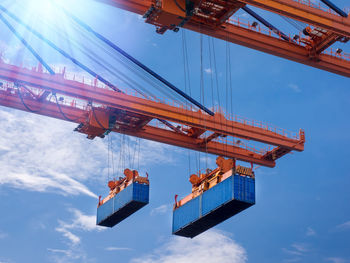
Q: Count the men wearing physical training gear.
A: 0